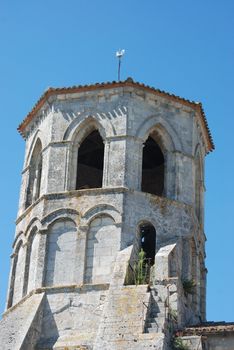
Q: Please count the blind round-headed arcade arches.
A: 4